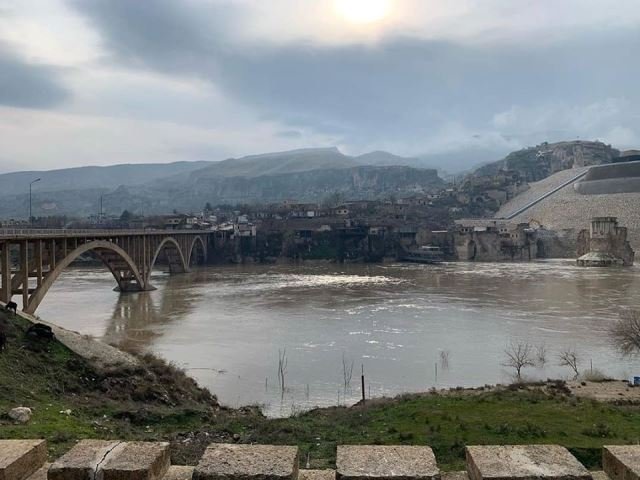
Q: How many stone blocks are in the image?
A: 6